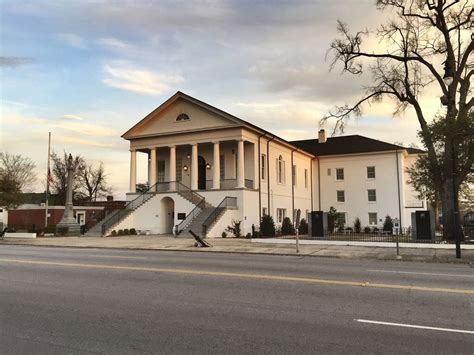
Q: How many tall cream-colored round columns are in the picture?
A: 6